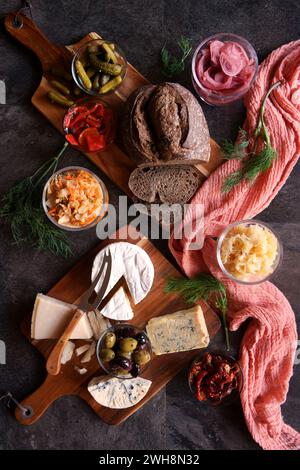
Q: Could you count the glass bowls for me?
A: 7